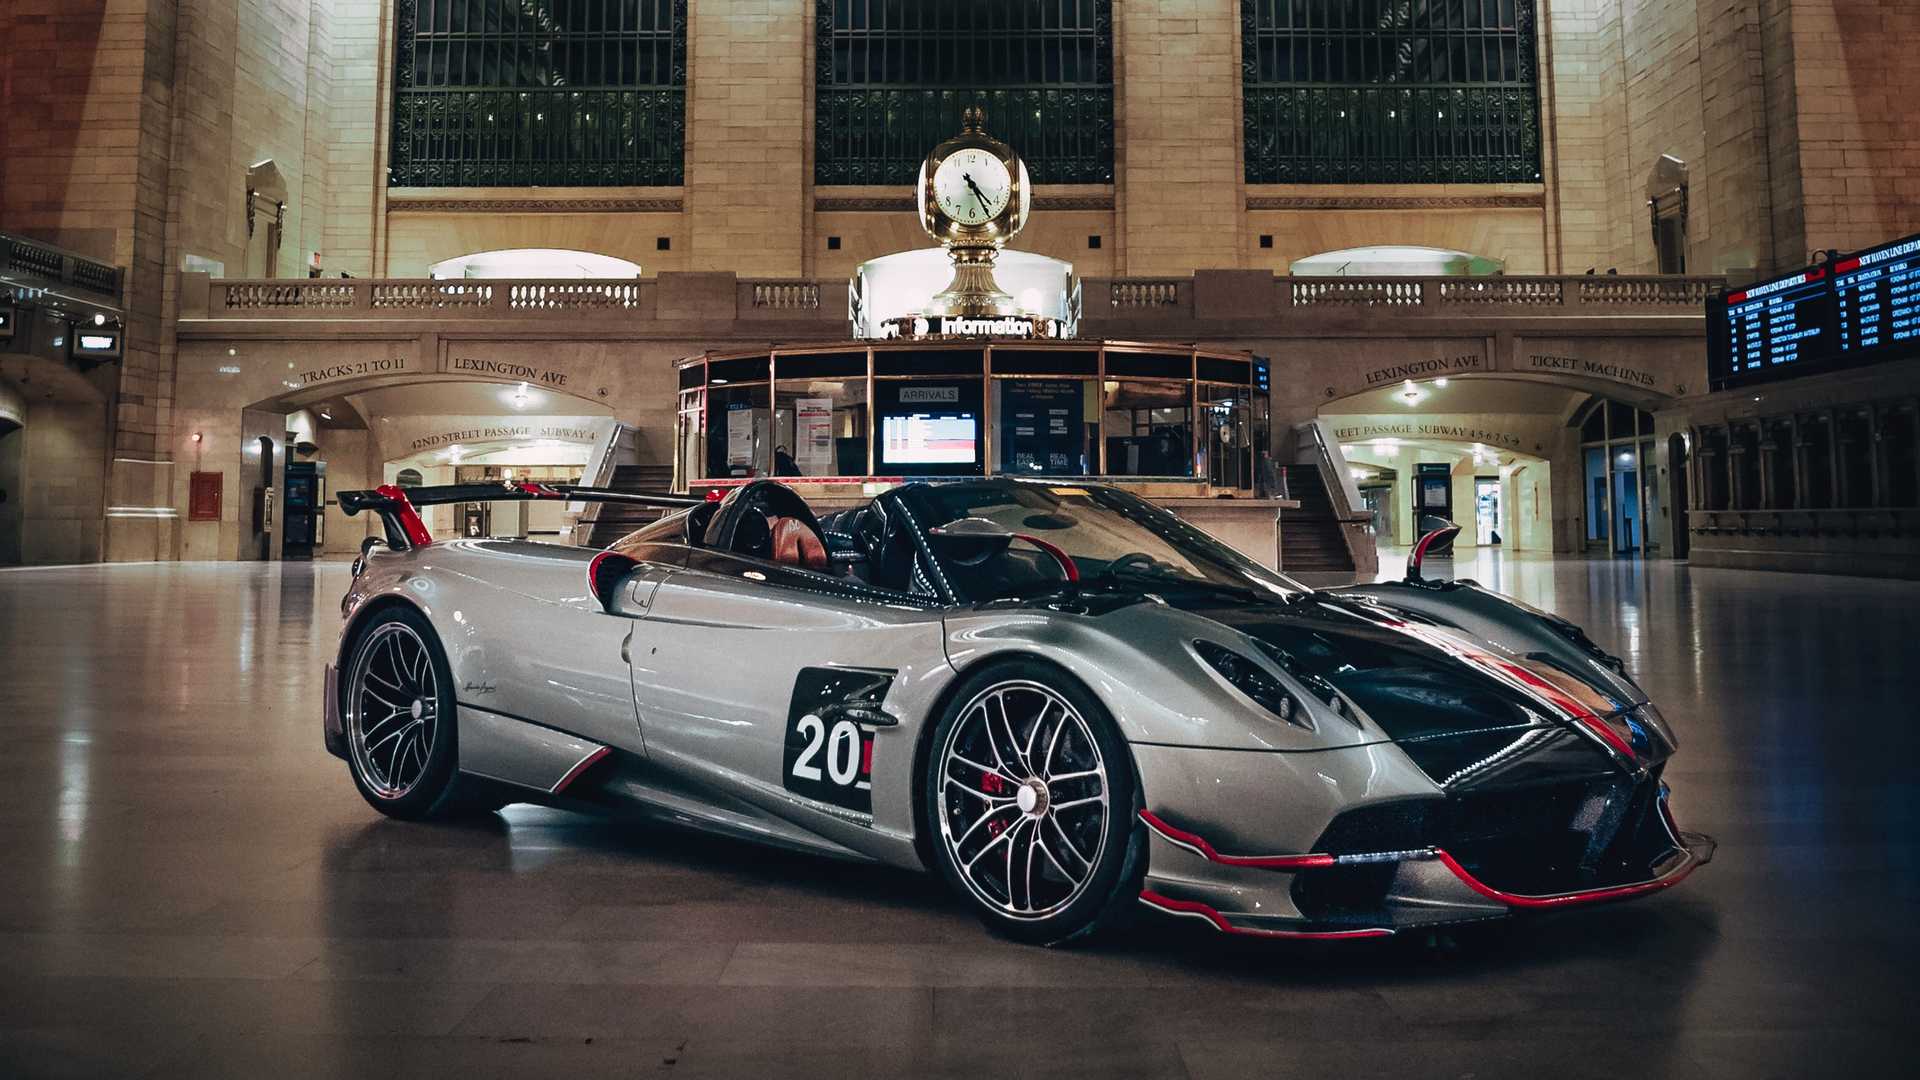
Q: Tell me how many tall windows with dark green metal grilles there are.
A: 3